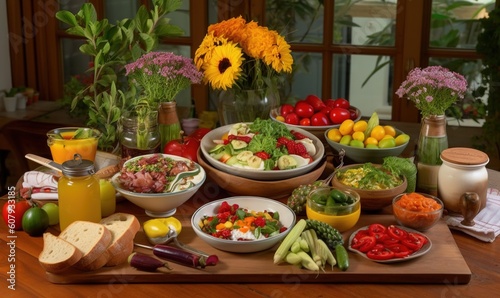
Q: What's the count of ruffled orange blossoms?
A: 2